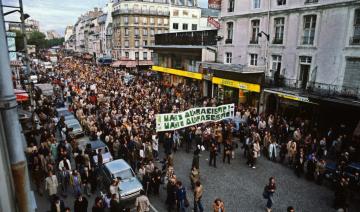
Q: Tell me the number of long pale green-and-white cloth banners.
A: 1